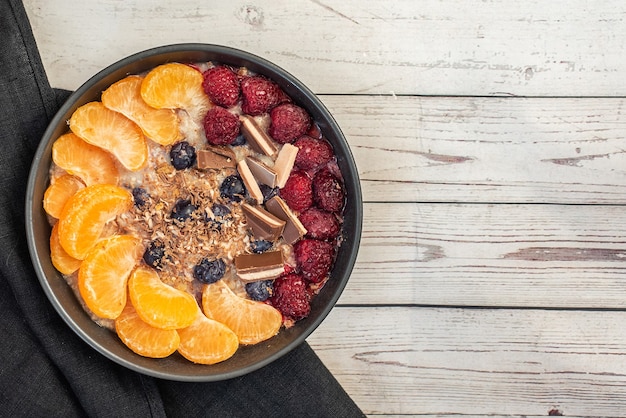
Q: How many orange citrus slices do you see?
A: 12